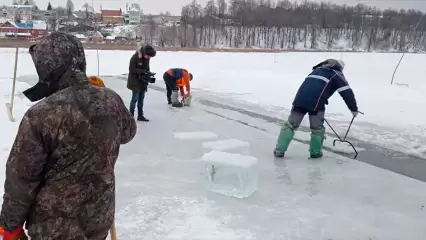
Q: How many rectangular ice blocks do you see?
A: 3